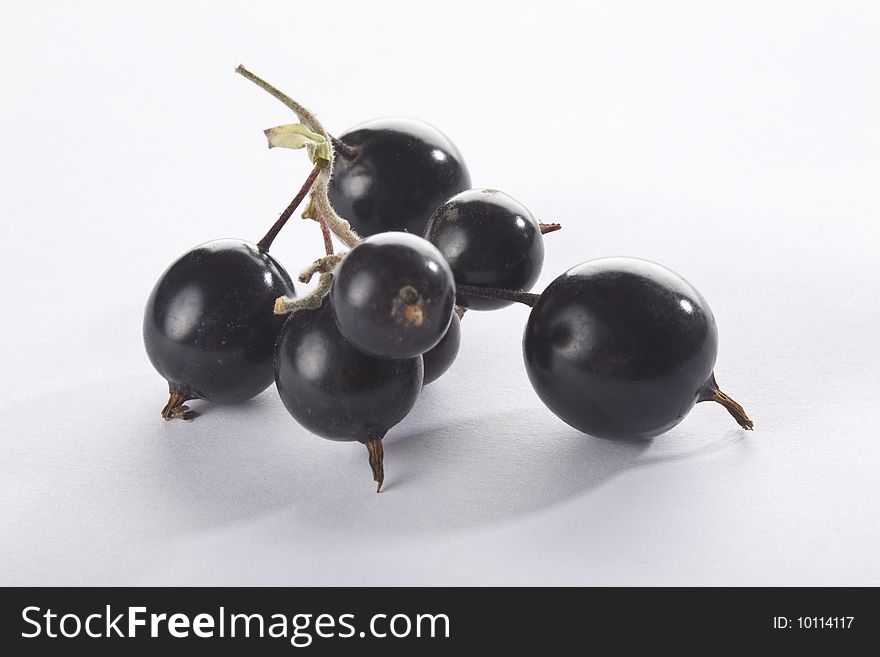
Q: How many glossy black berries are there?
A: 7